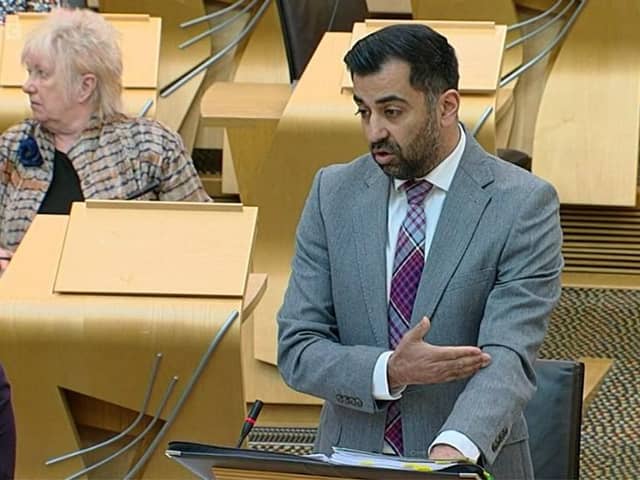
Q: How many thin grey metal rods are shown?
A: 11